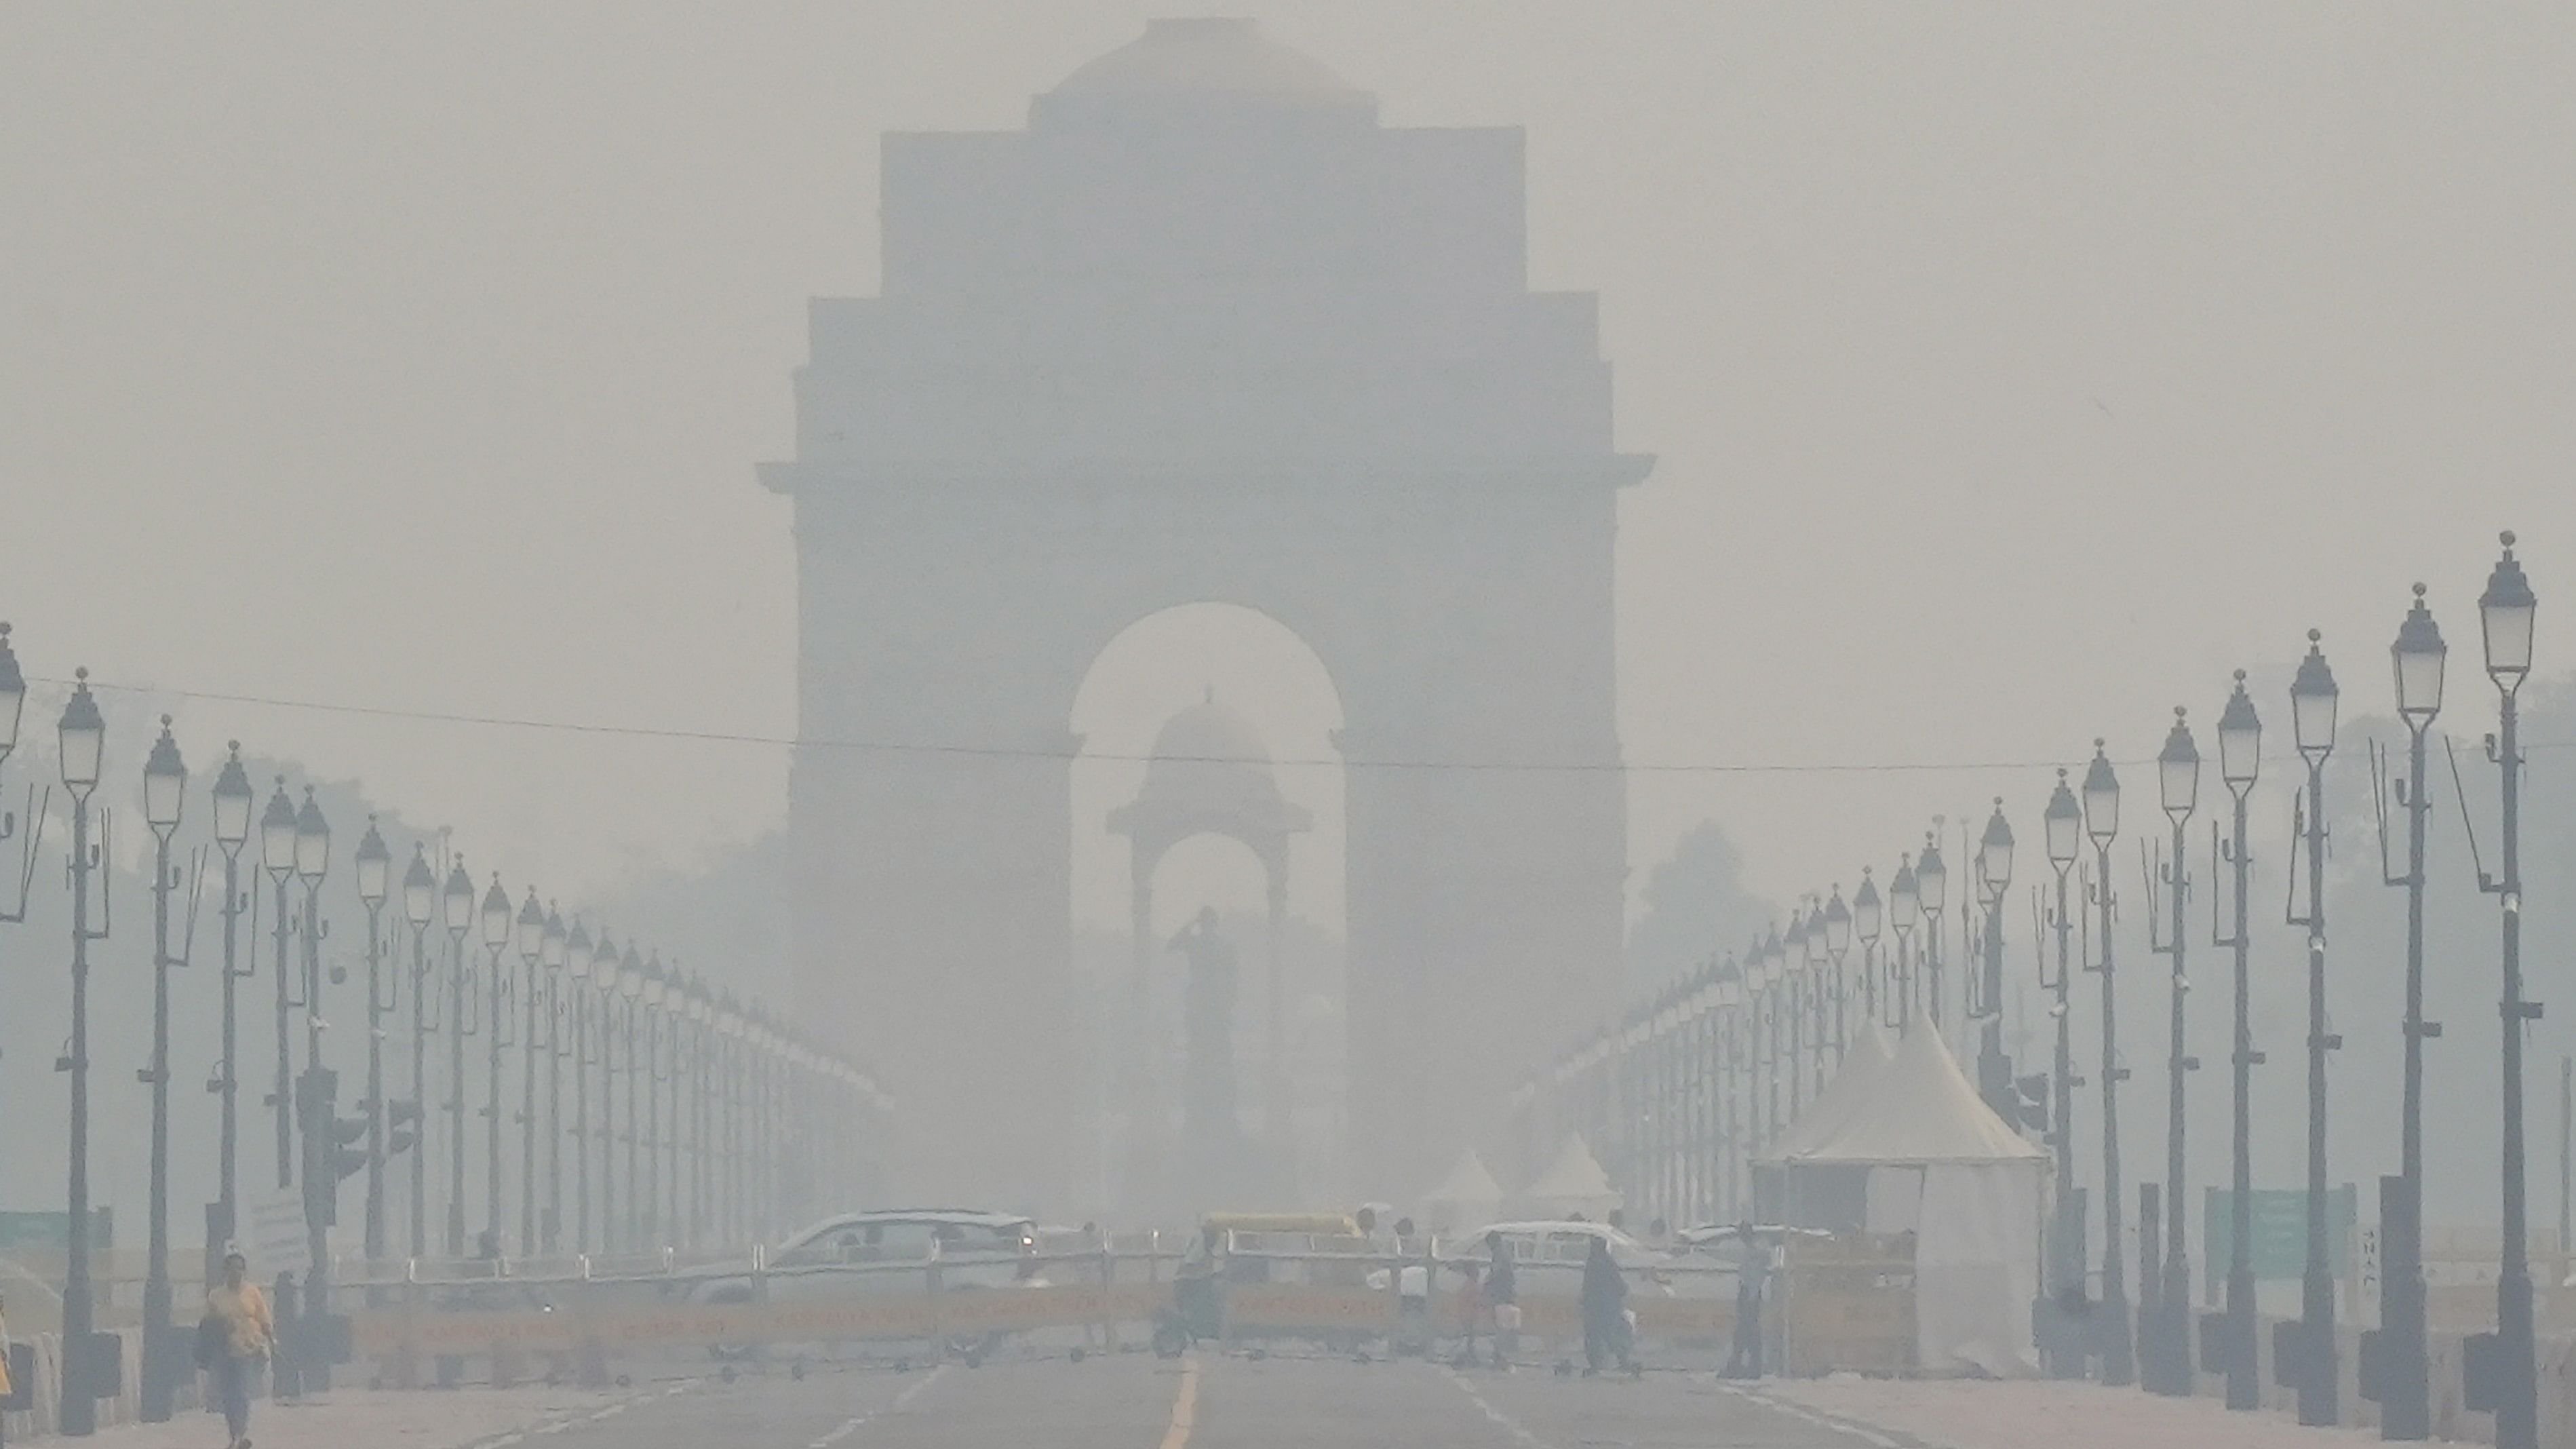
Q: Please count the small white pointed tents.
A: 2